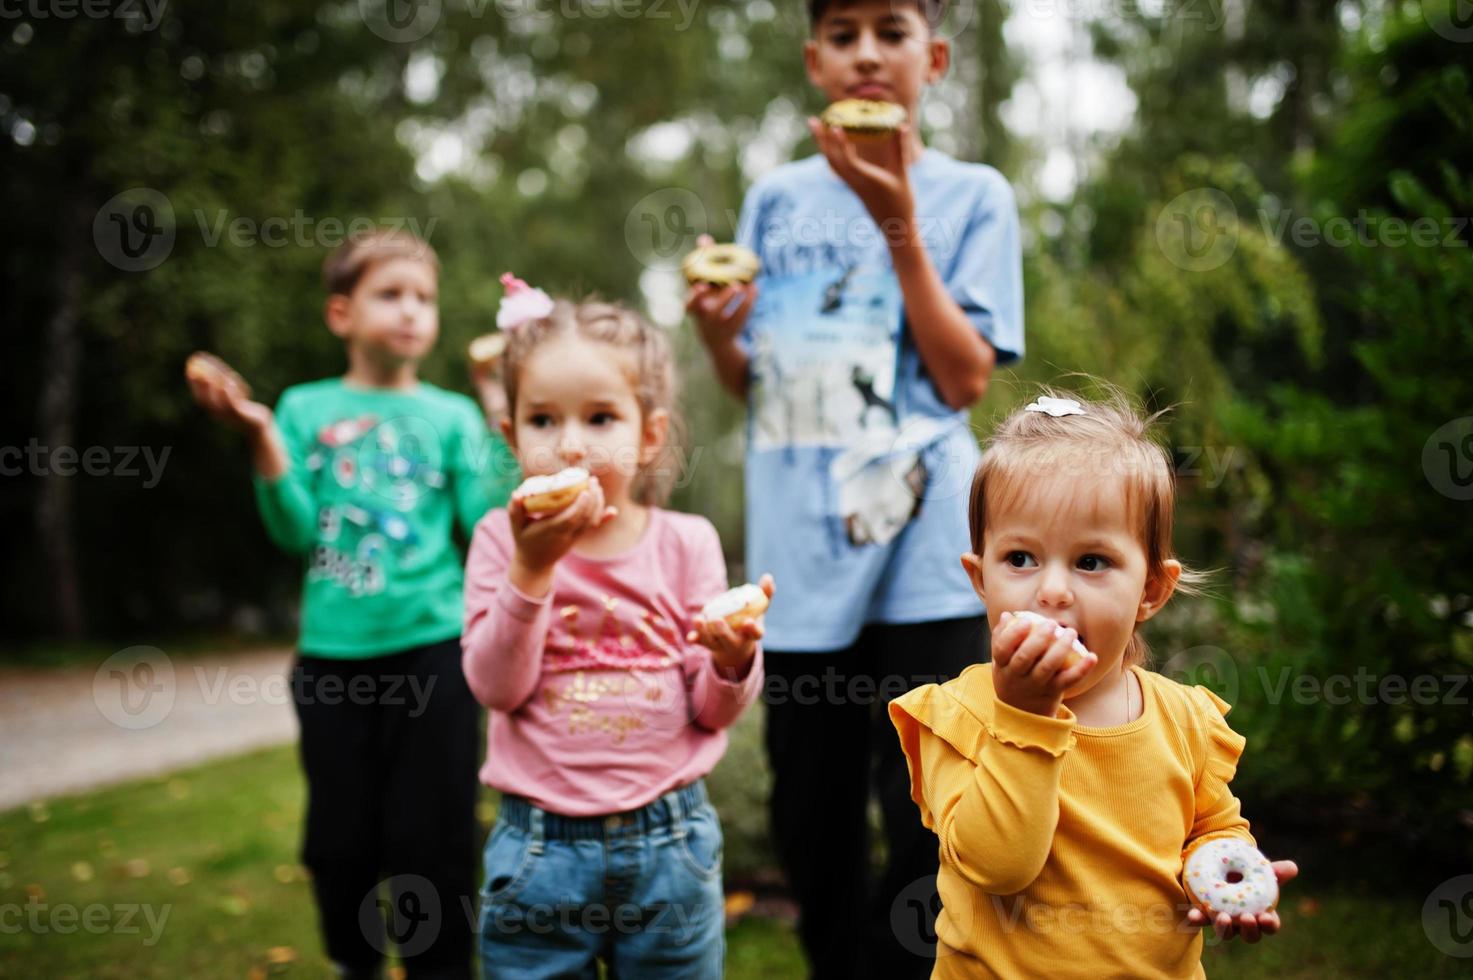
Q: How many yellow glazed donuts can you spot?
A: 2